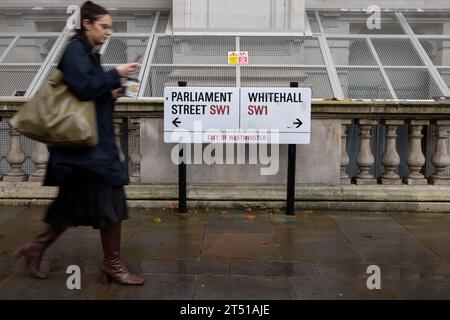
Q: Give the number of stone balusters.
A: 9